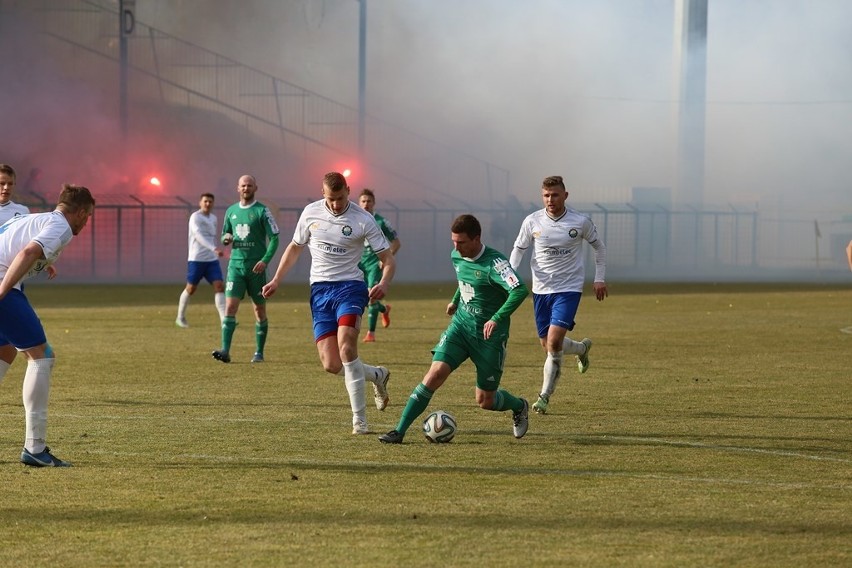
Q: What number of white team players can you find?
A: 5